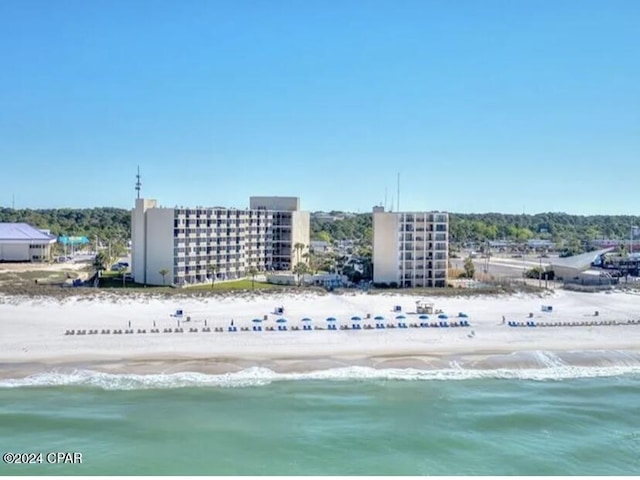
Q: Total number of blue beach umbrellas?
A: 10